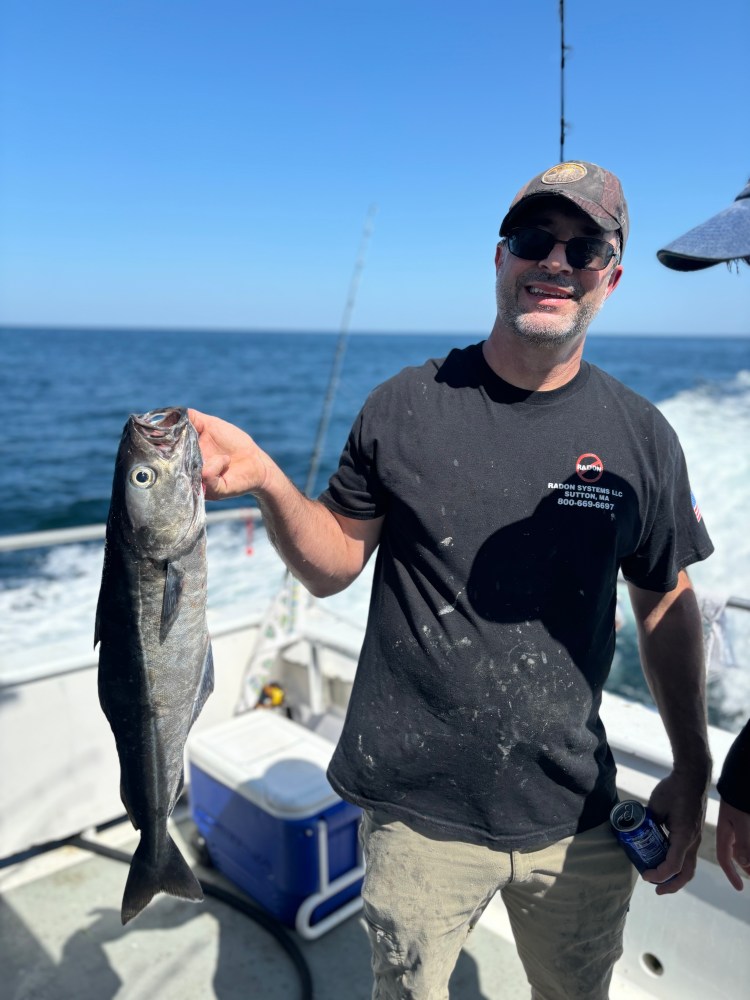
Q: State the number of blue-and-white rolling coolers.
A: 1